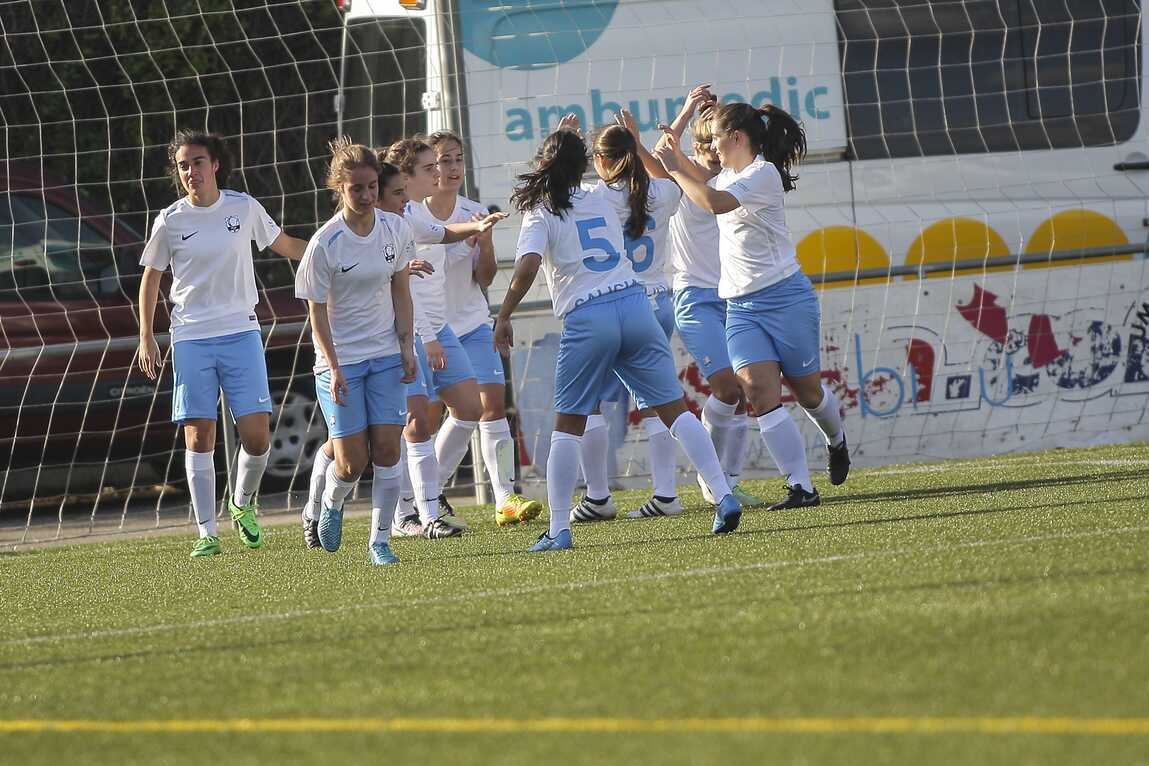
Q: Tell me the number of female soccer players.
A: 9